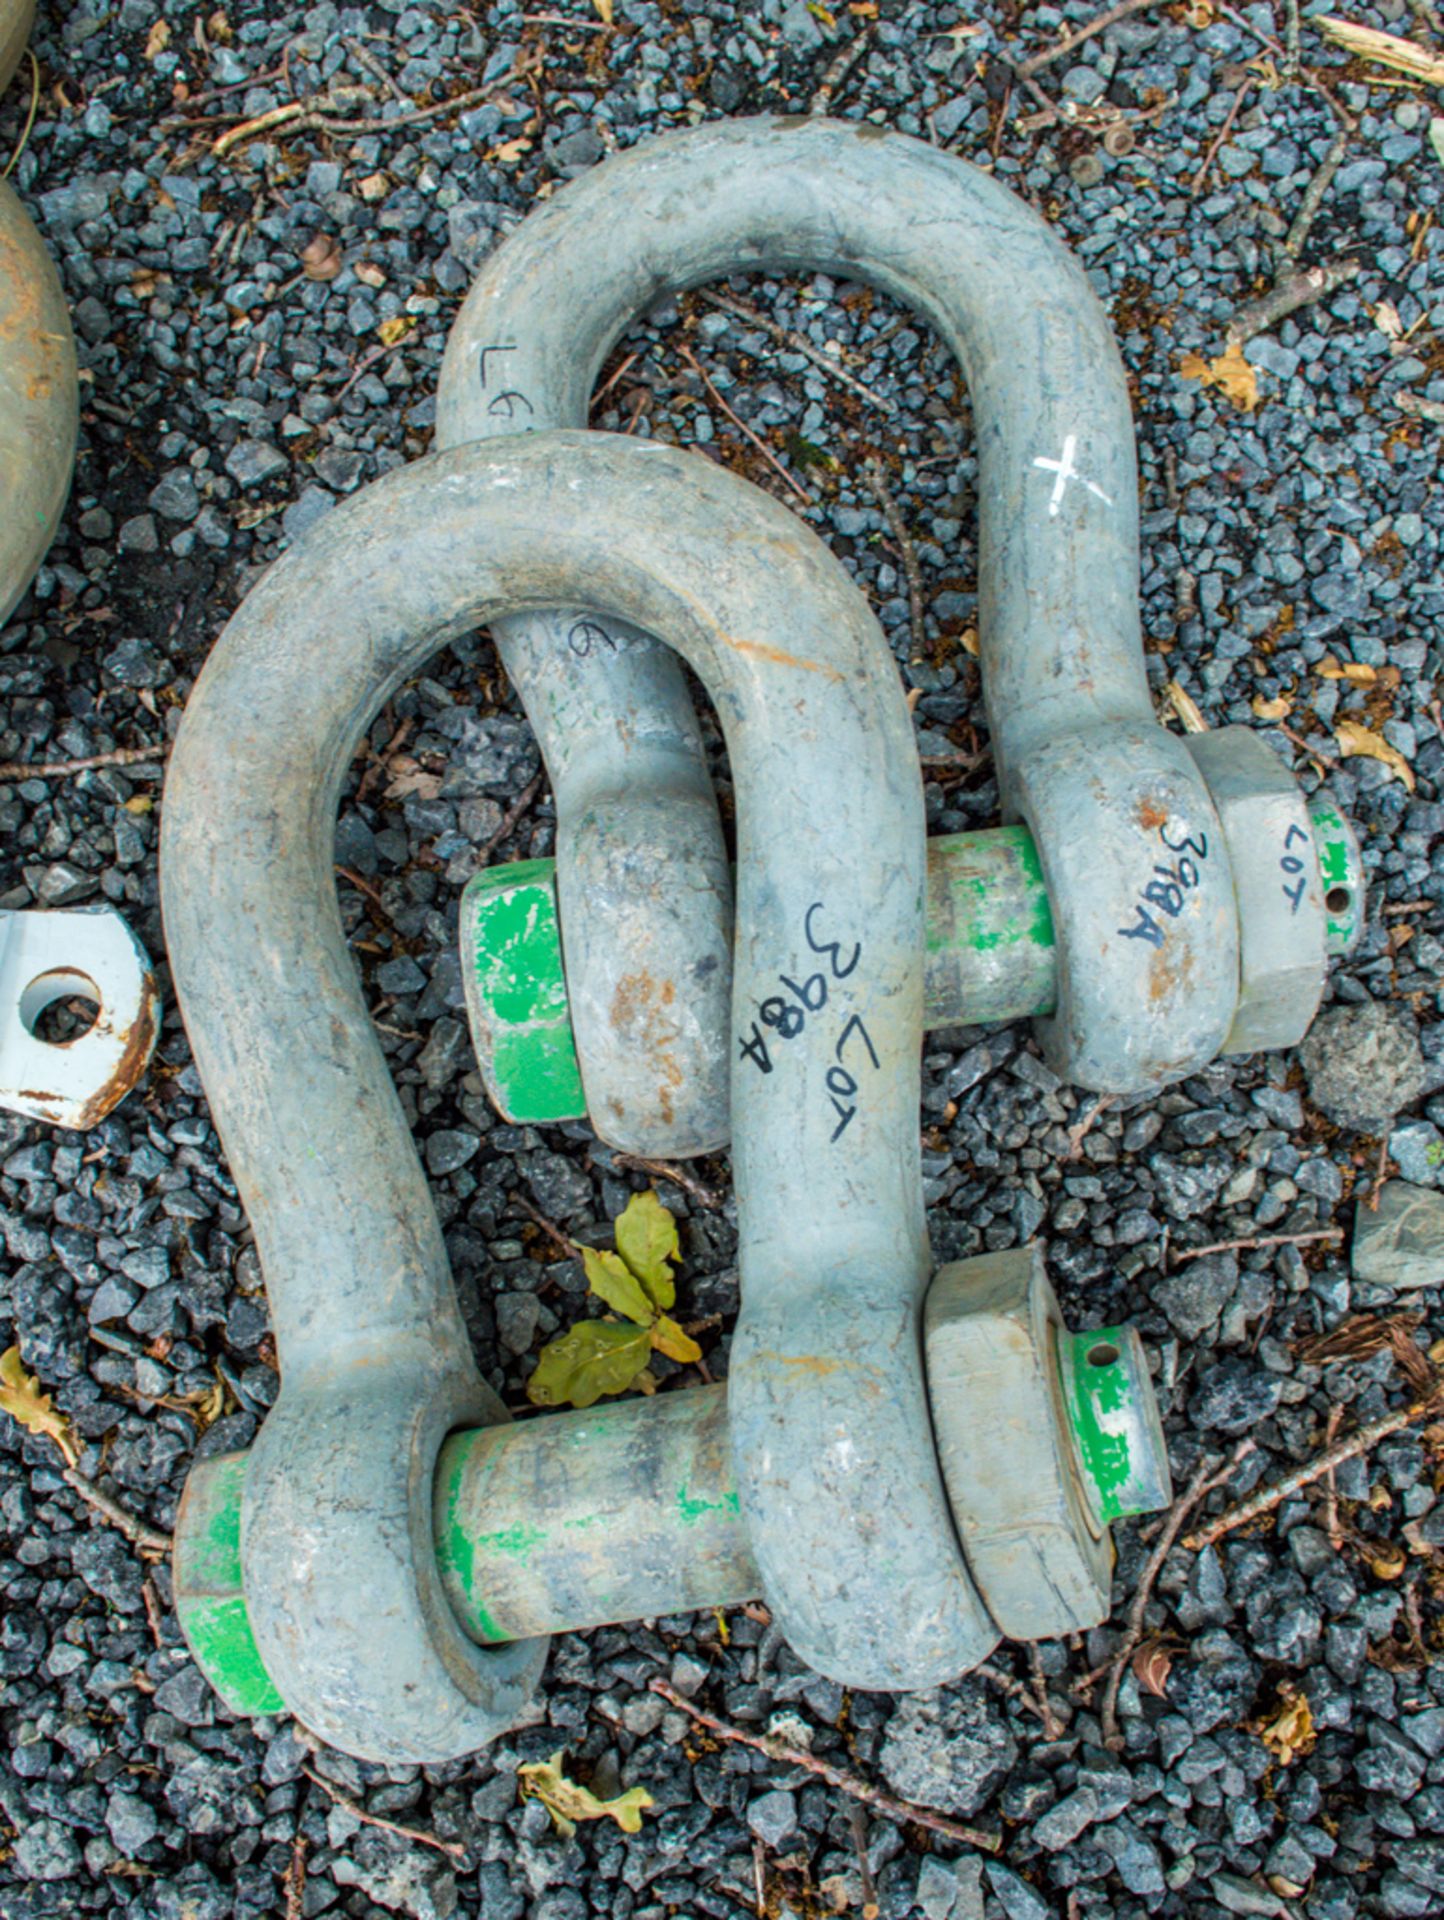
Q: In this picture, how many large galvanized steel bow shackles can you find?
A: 2